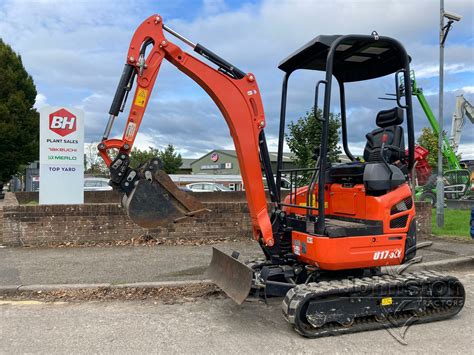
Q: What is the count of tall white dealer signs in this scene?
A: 1